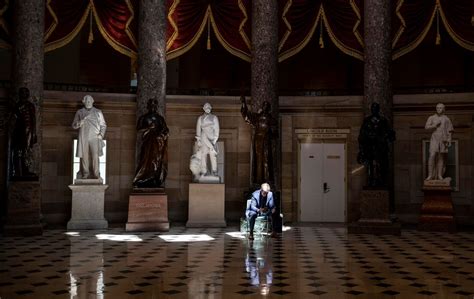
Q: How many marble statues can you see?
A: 3